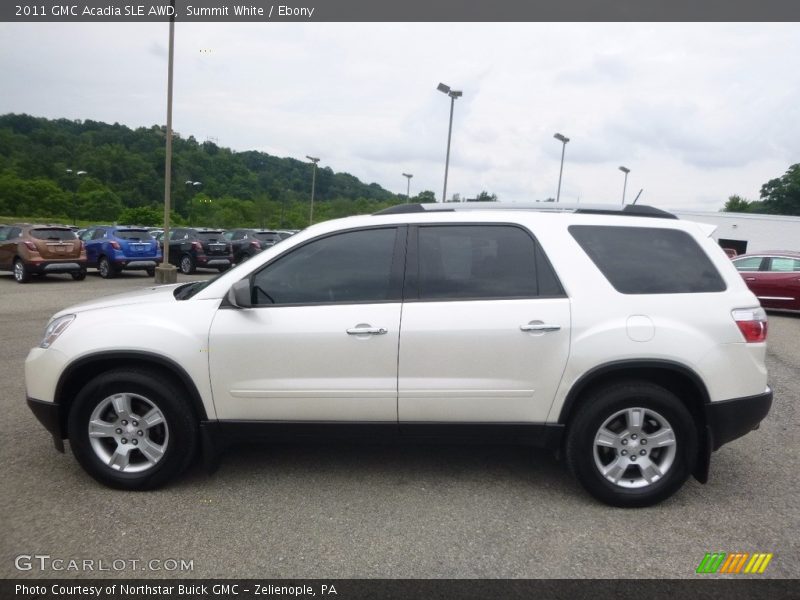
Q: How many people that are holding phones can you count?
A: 0